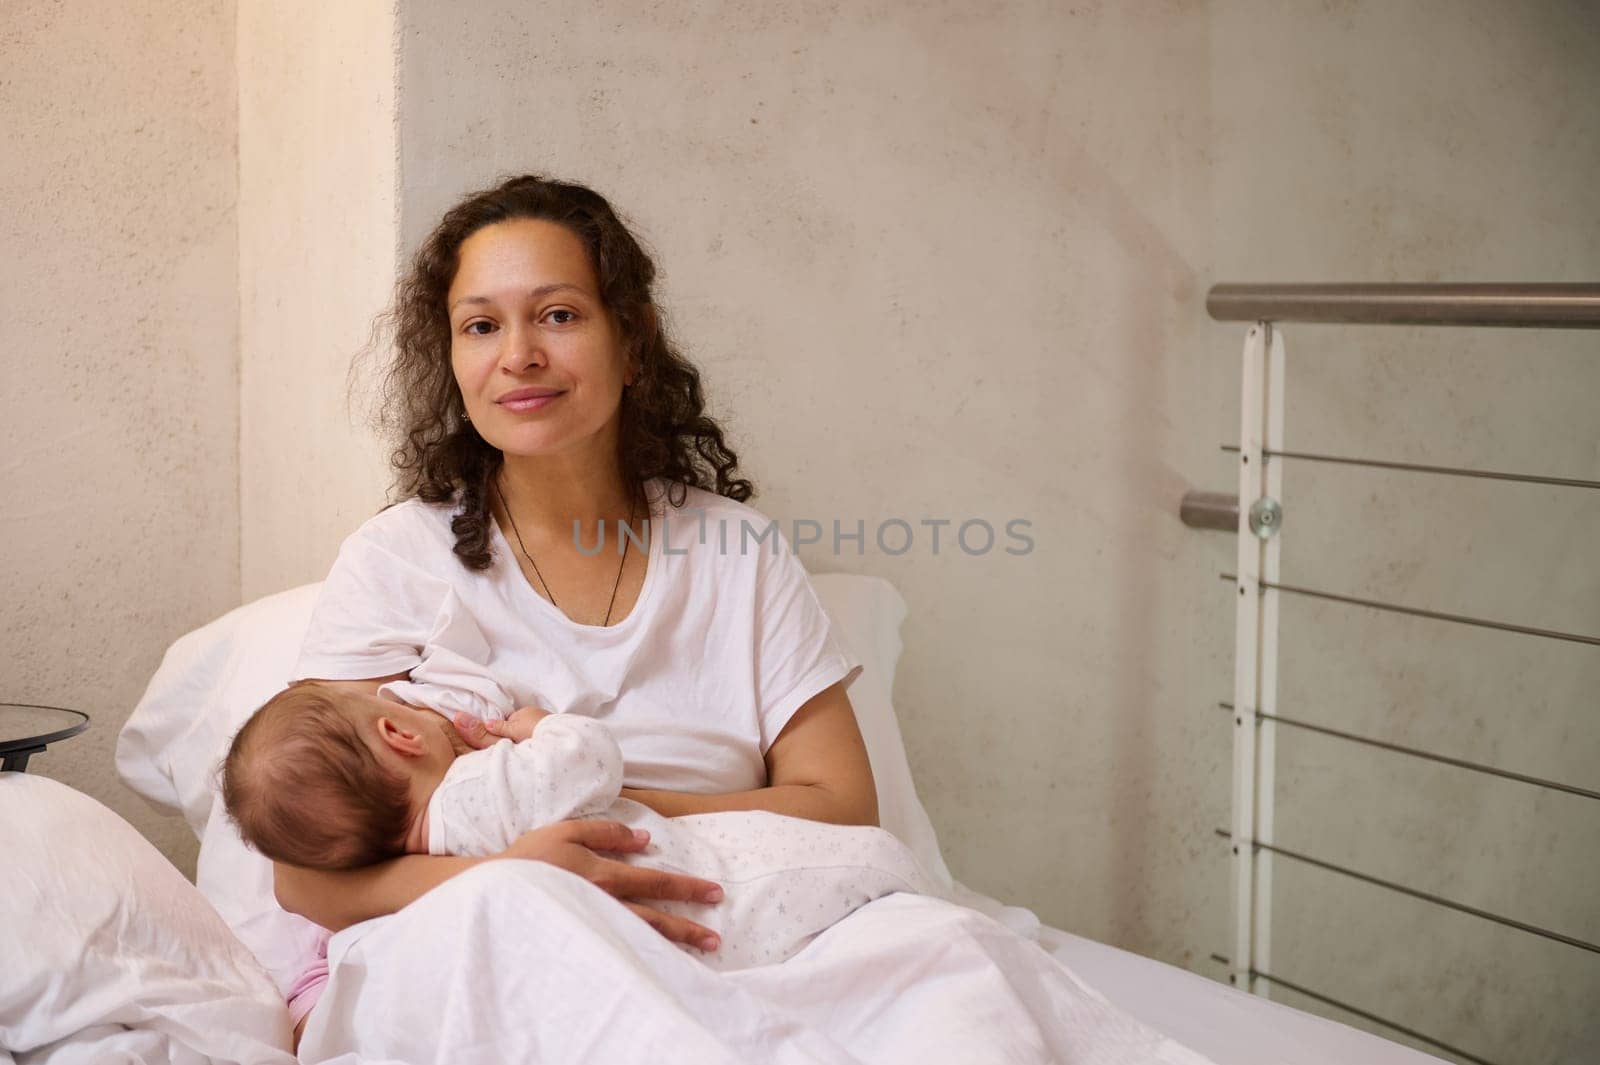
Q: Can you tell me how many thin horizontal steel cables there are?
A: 5